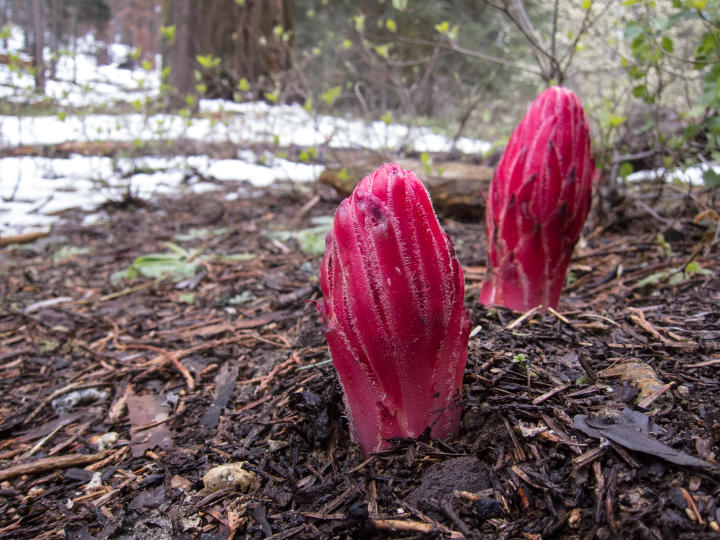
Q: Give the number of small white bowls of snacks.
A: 0